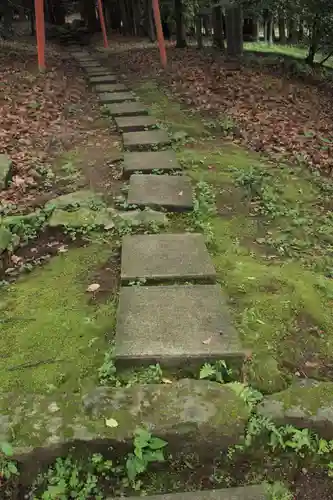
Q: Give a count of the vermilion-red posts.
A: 3